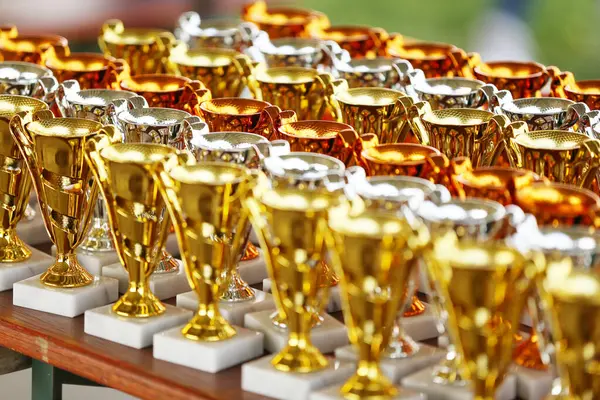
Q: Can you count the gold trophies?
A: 14